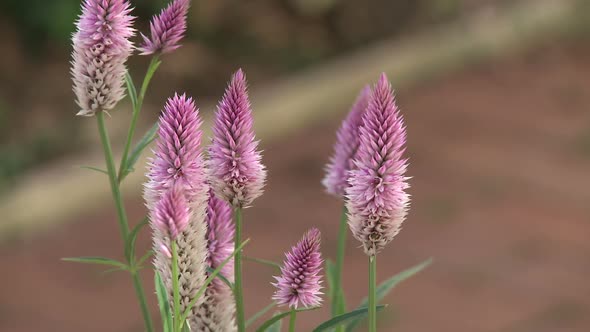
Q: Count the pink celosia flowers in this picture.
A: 9